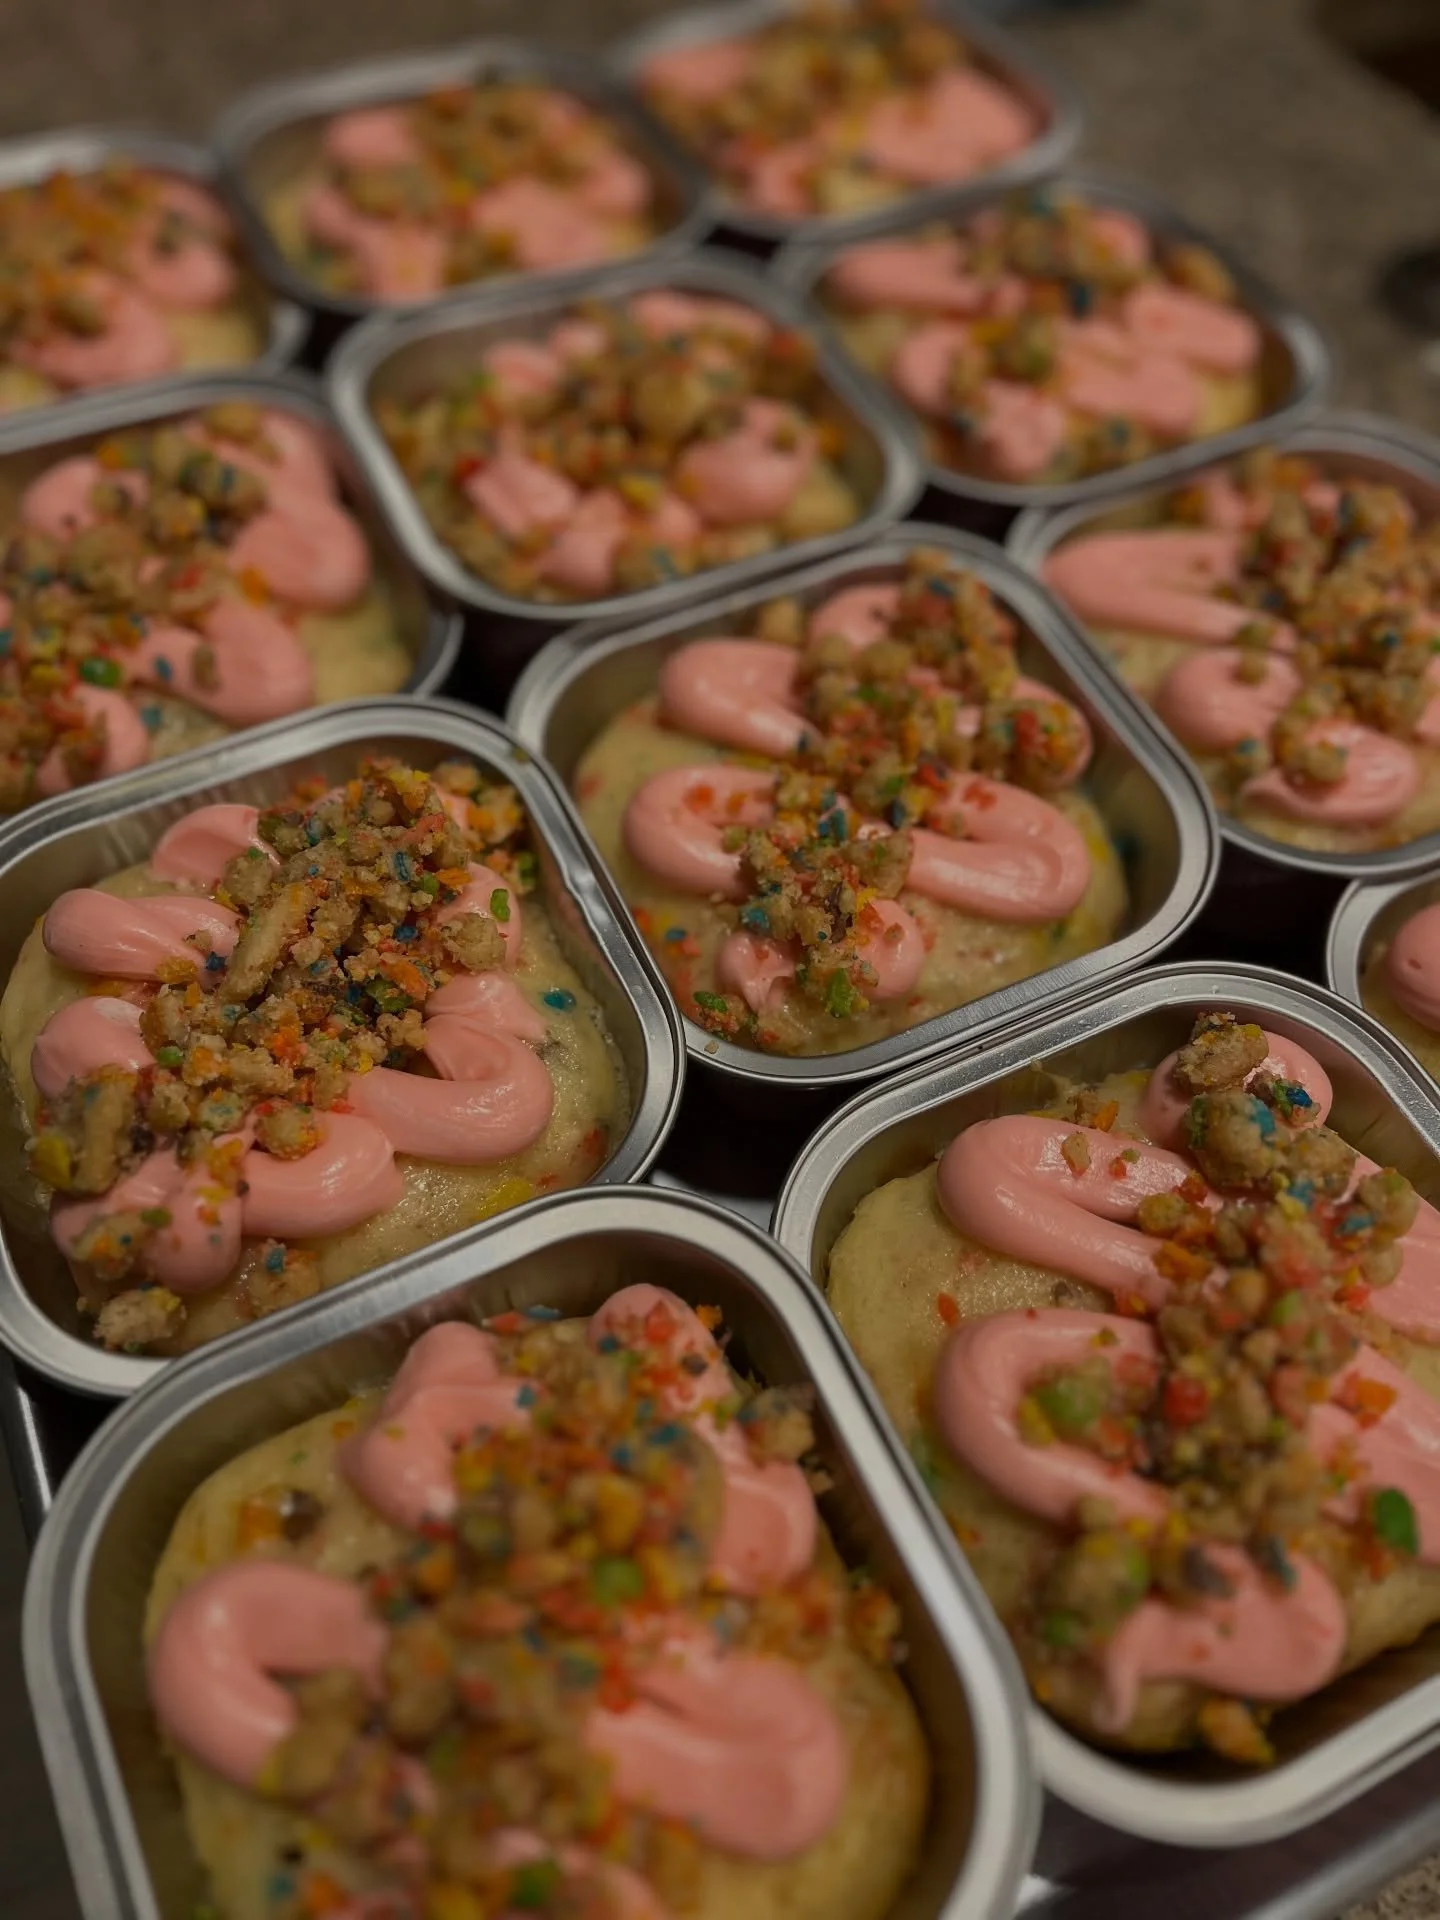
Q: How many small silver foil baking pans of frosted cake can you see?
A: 12